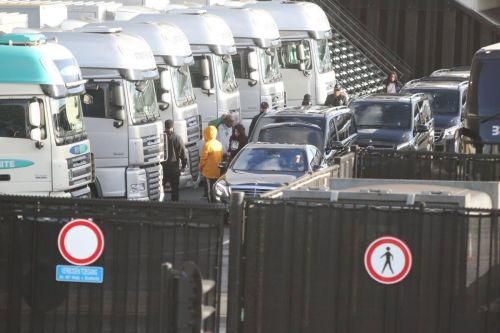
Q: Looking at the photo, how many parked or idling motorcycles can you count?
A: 0